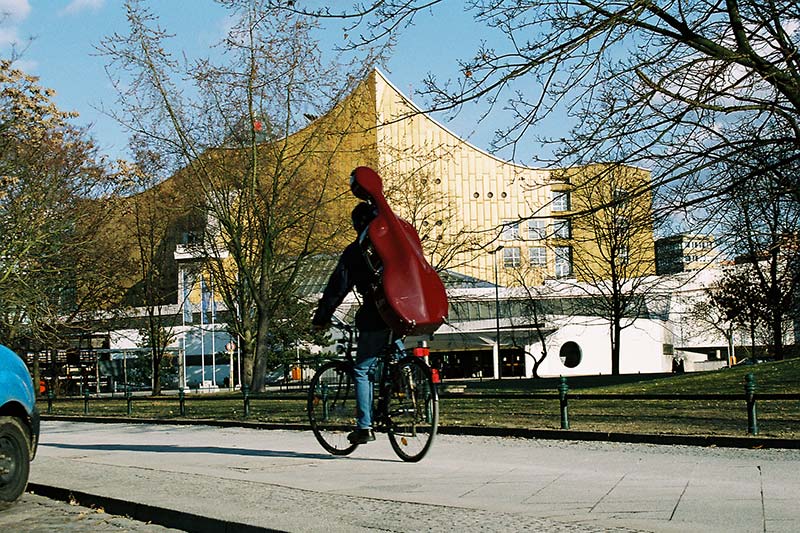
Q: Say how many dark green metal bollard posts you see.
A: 9